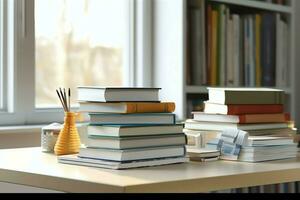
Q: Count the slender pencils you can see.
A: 4